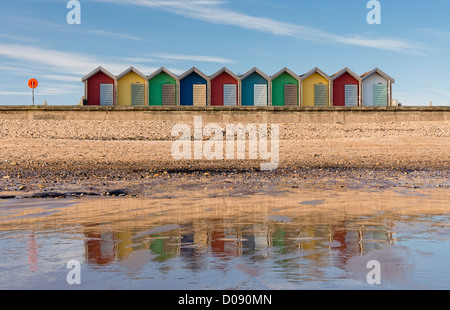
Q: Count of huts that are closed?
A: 10